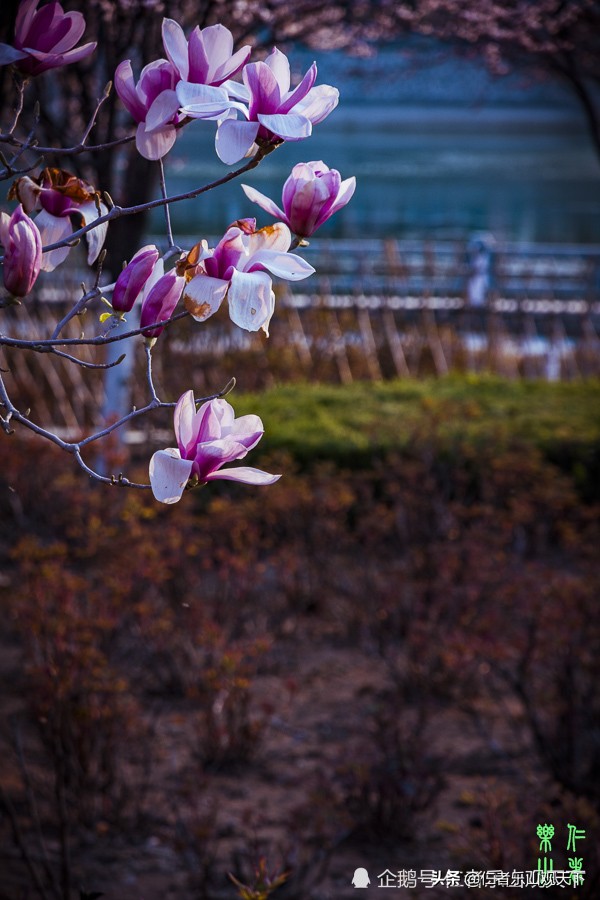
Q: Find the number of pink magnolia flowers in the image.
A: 11